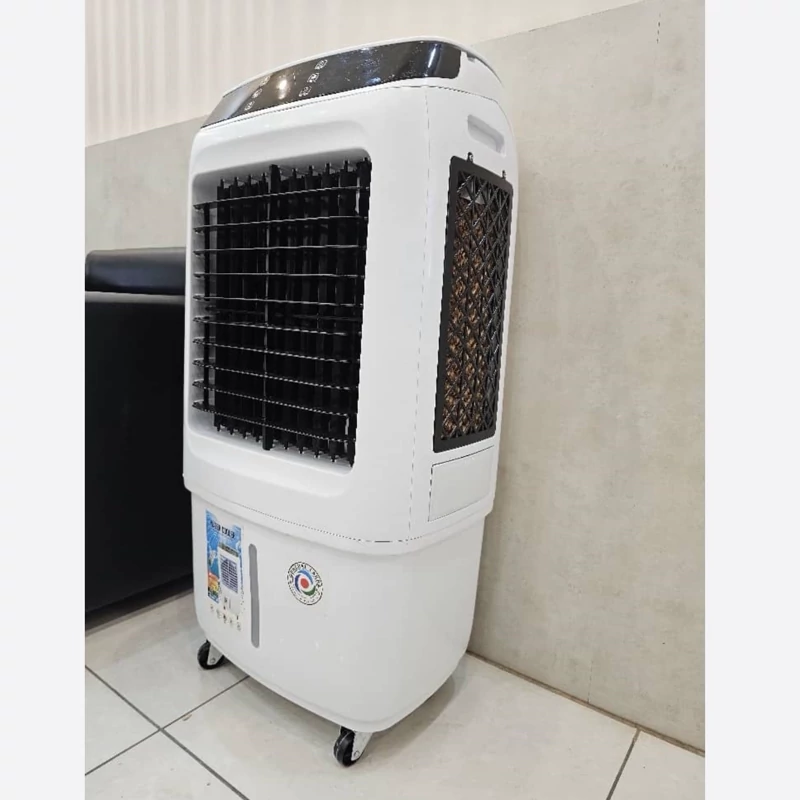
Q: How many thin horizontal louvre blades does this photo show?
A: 10